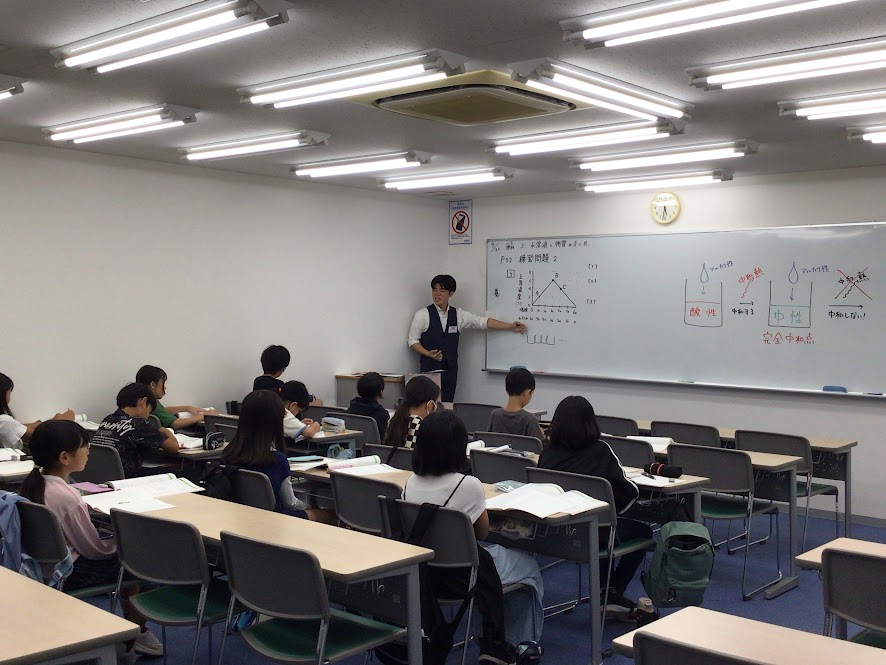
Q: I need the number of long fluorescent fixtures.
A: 15